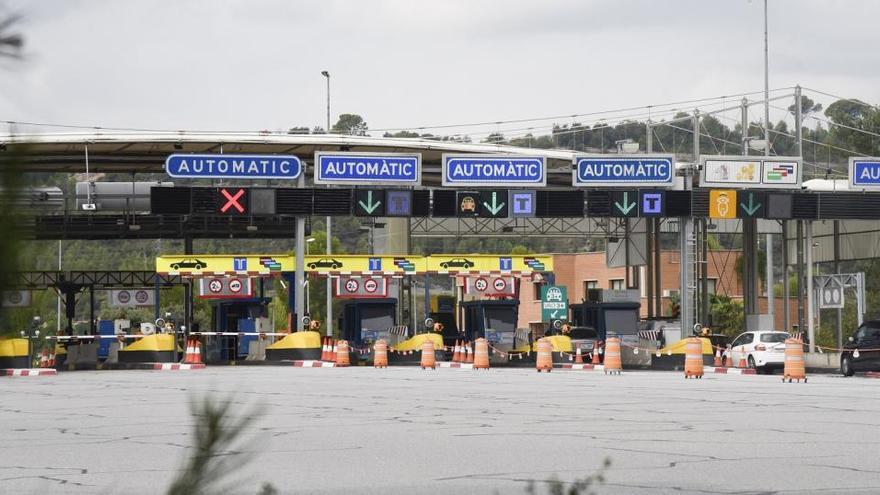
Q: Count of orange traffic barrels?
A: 8